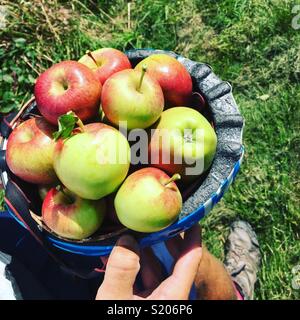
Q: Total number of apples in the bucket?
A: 9